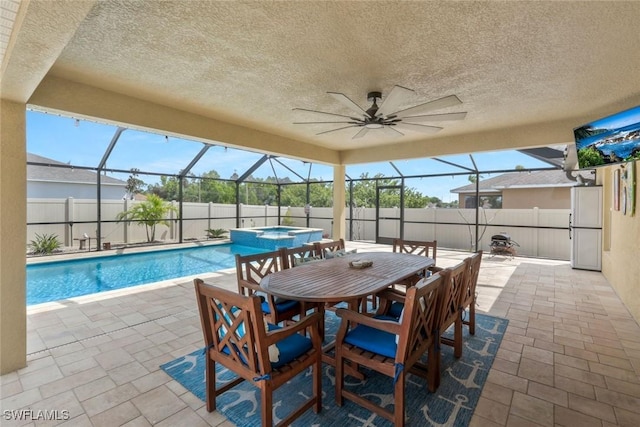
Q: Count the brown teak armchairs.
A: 8